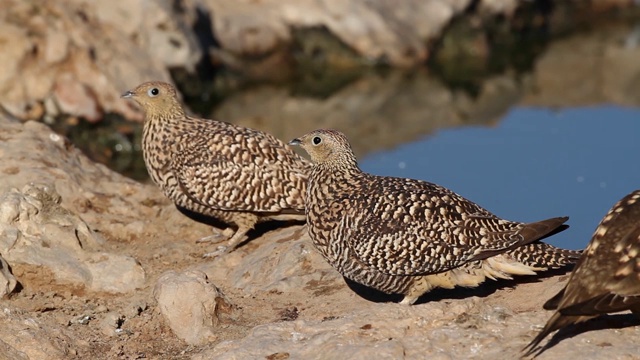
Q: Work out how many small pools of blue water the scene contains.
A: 1